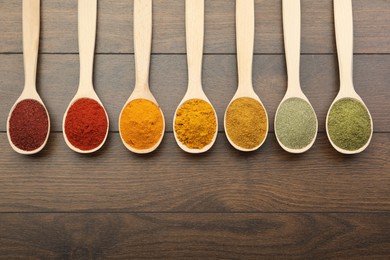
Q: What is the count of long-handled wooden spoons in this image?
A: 7